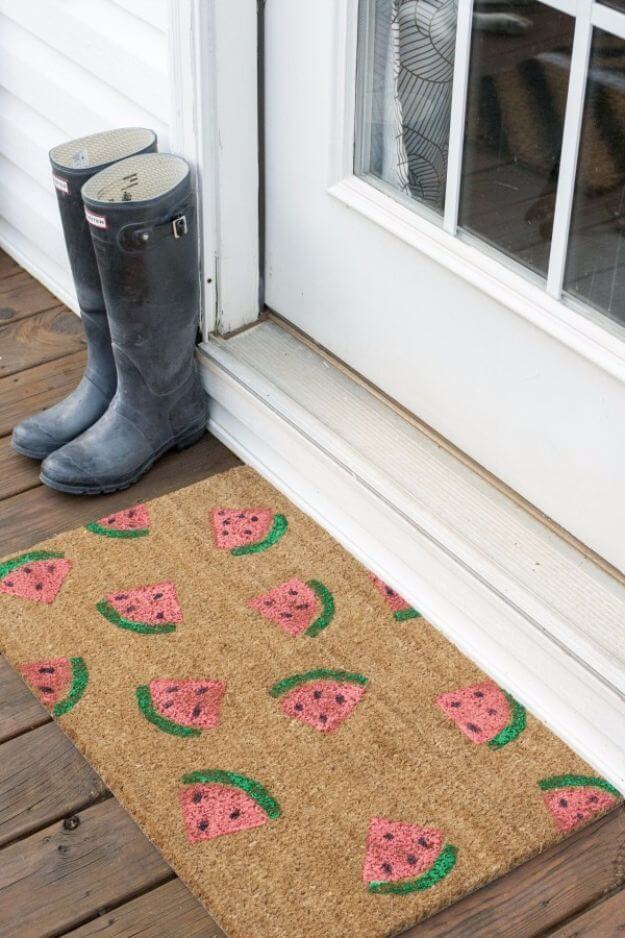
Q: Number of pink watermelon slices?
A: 13